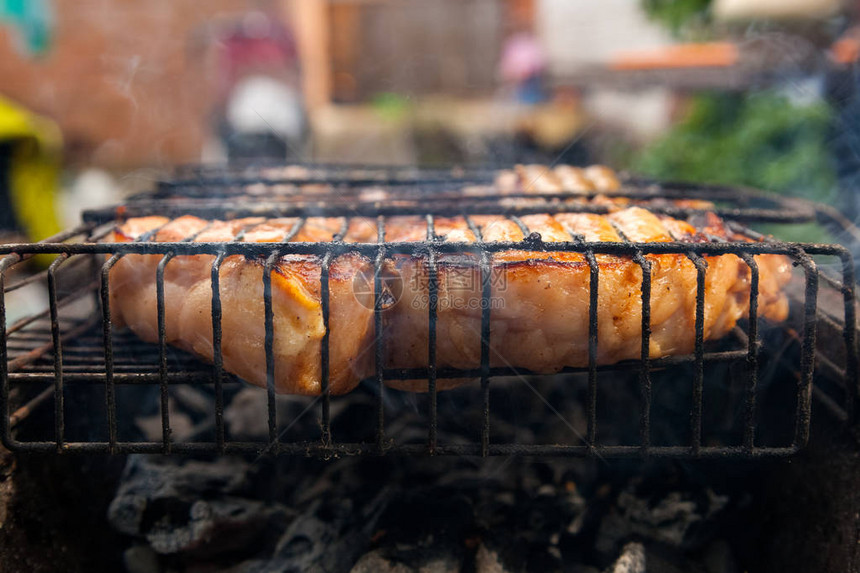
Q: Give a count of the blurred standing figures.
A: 2